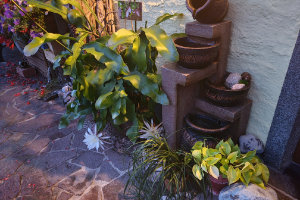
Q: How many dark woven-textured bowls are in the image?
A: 3